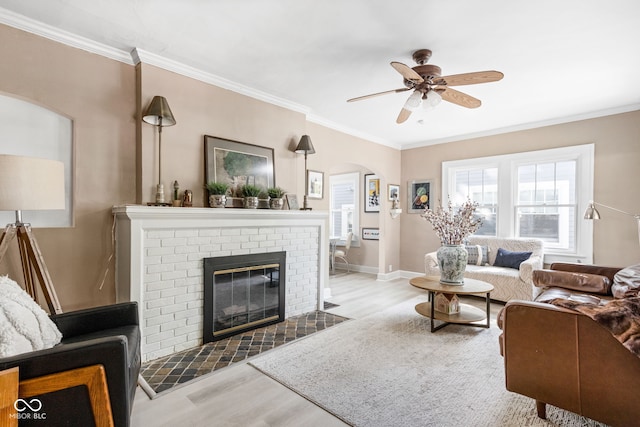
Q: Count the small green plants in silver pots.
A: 3